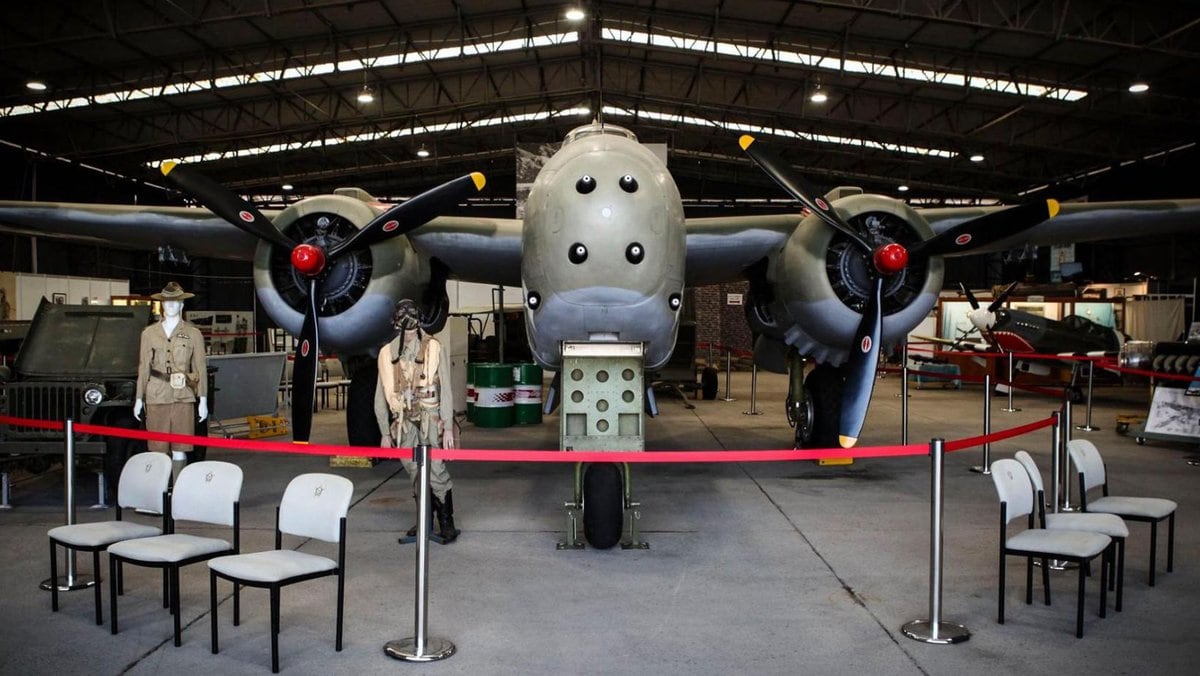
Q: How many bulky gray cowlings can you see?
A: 2